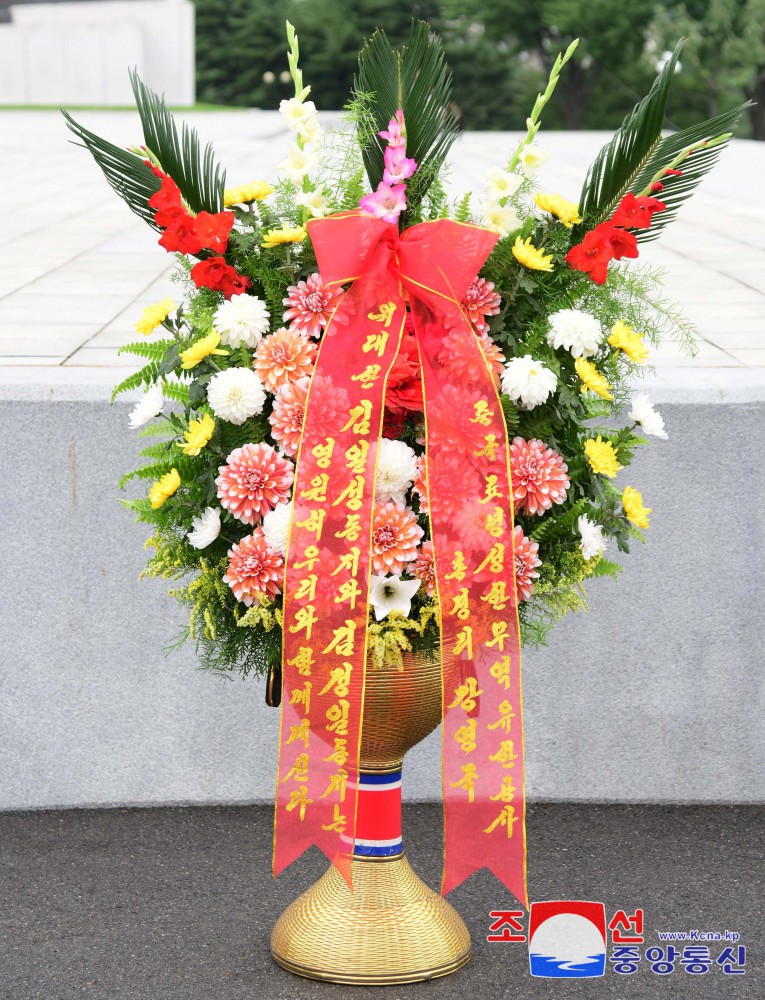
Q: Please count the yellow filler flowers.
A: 12